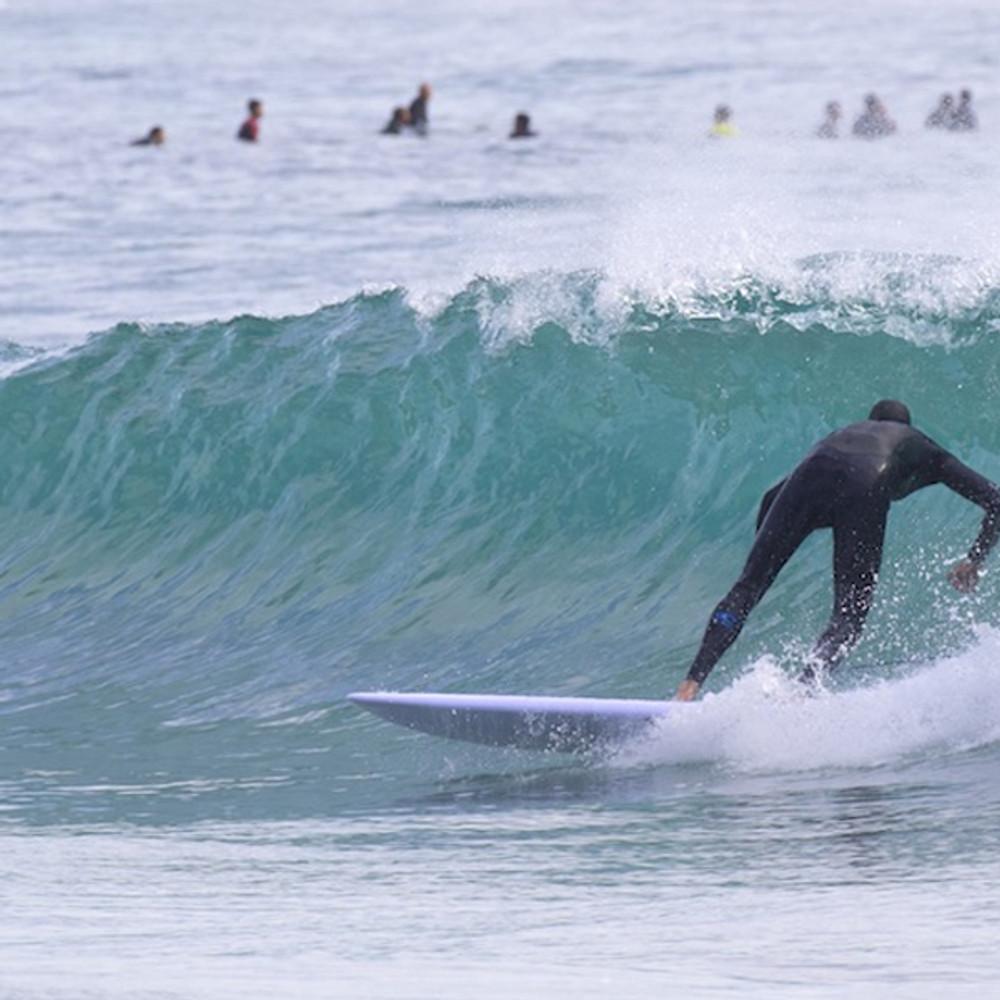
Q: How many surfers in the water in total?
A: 11